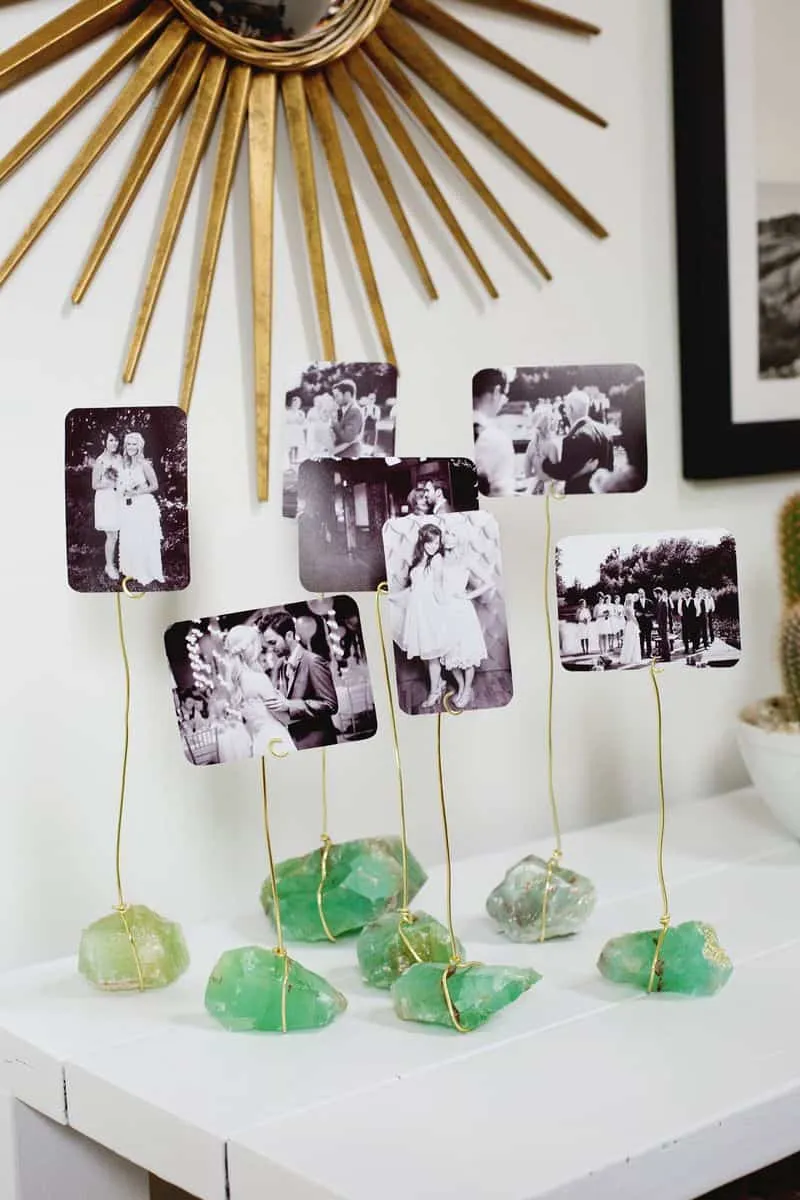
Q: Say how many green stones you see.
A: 7